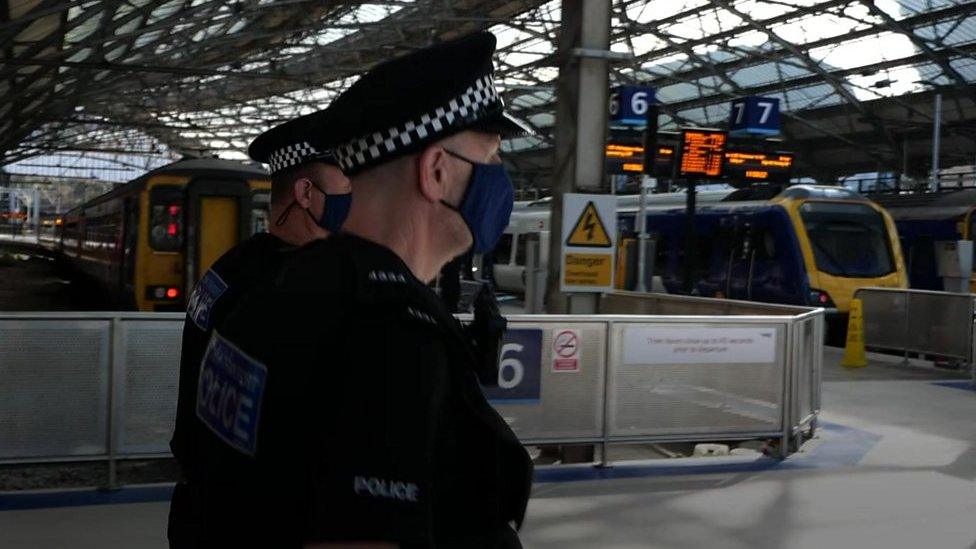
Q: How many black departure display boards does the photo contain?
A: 3